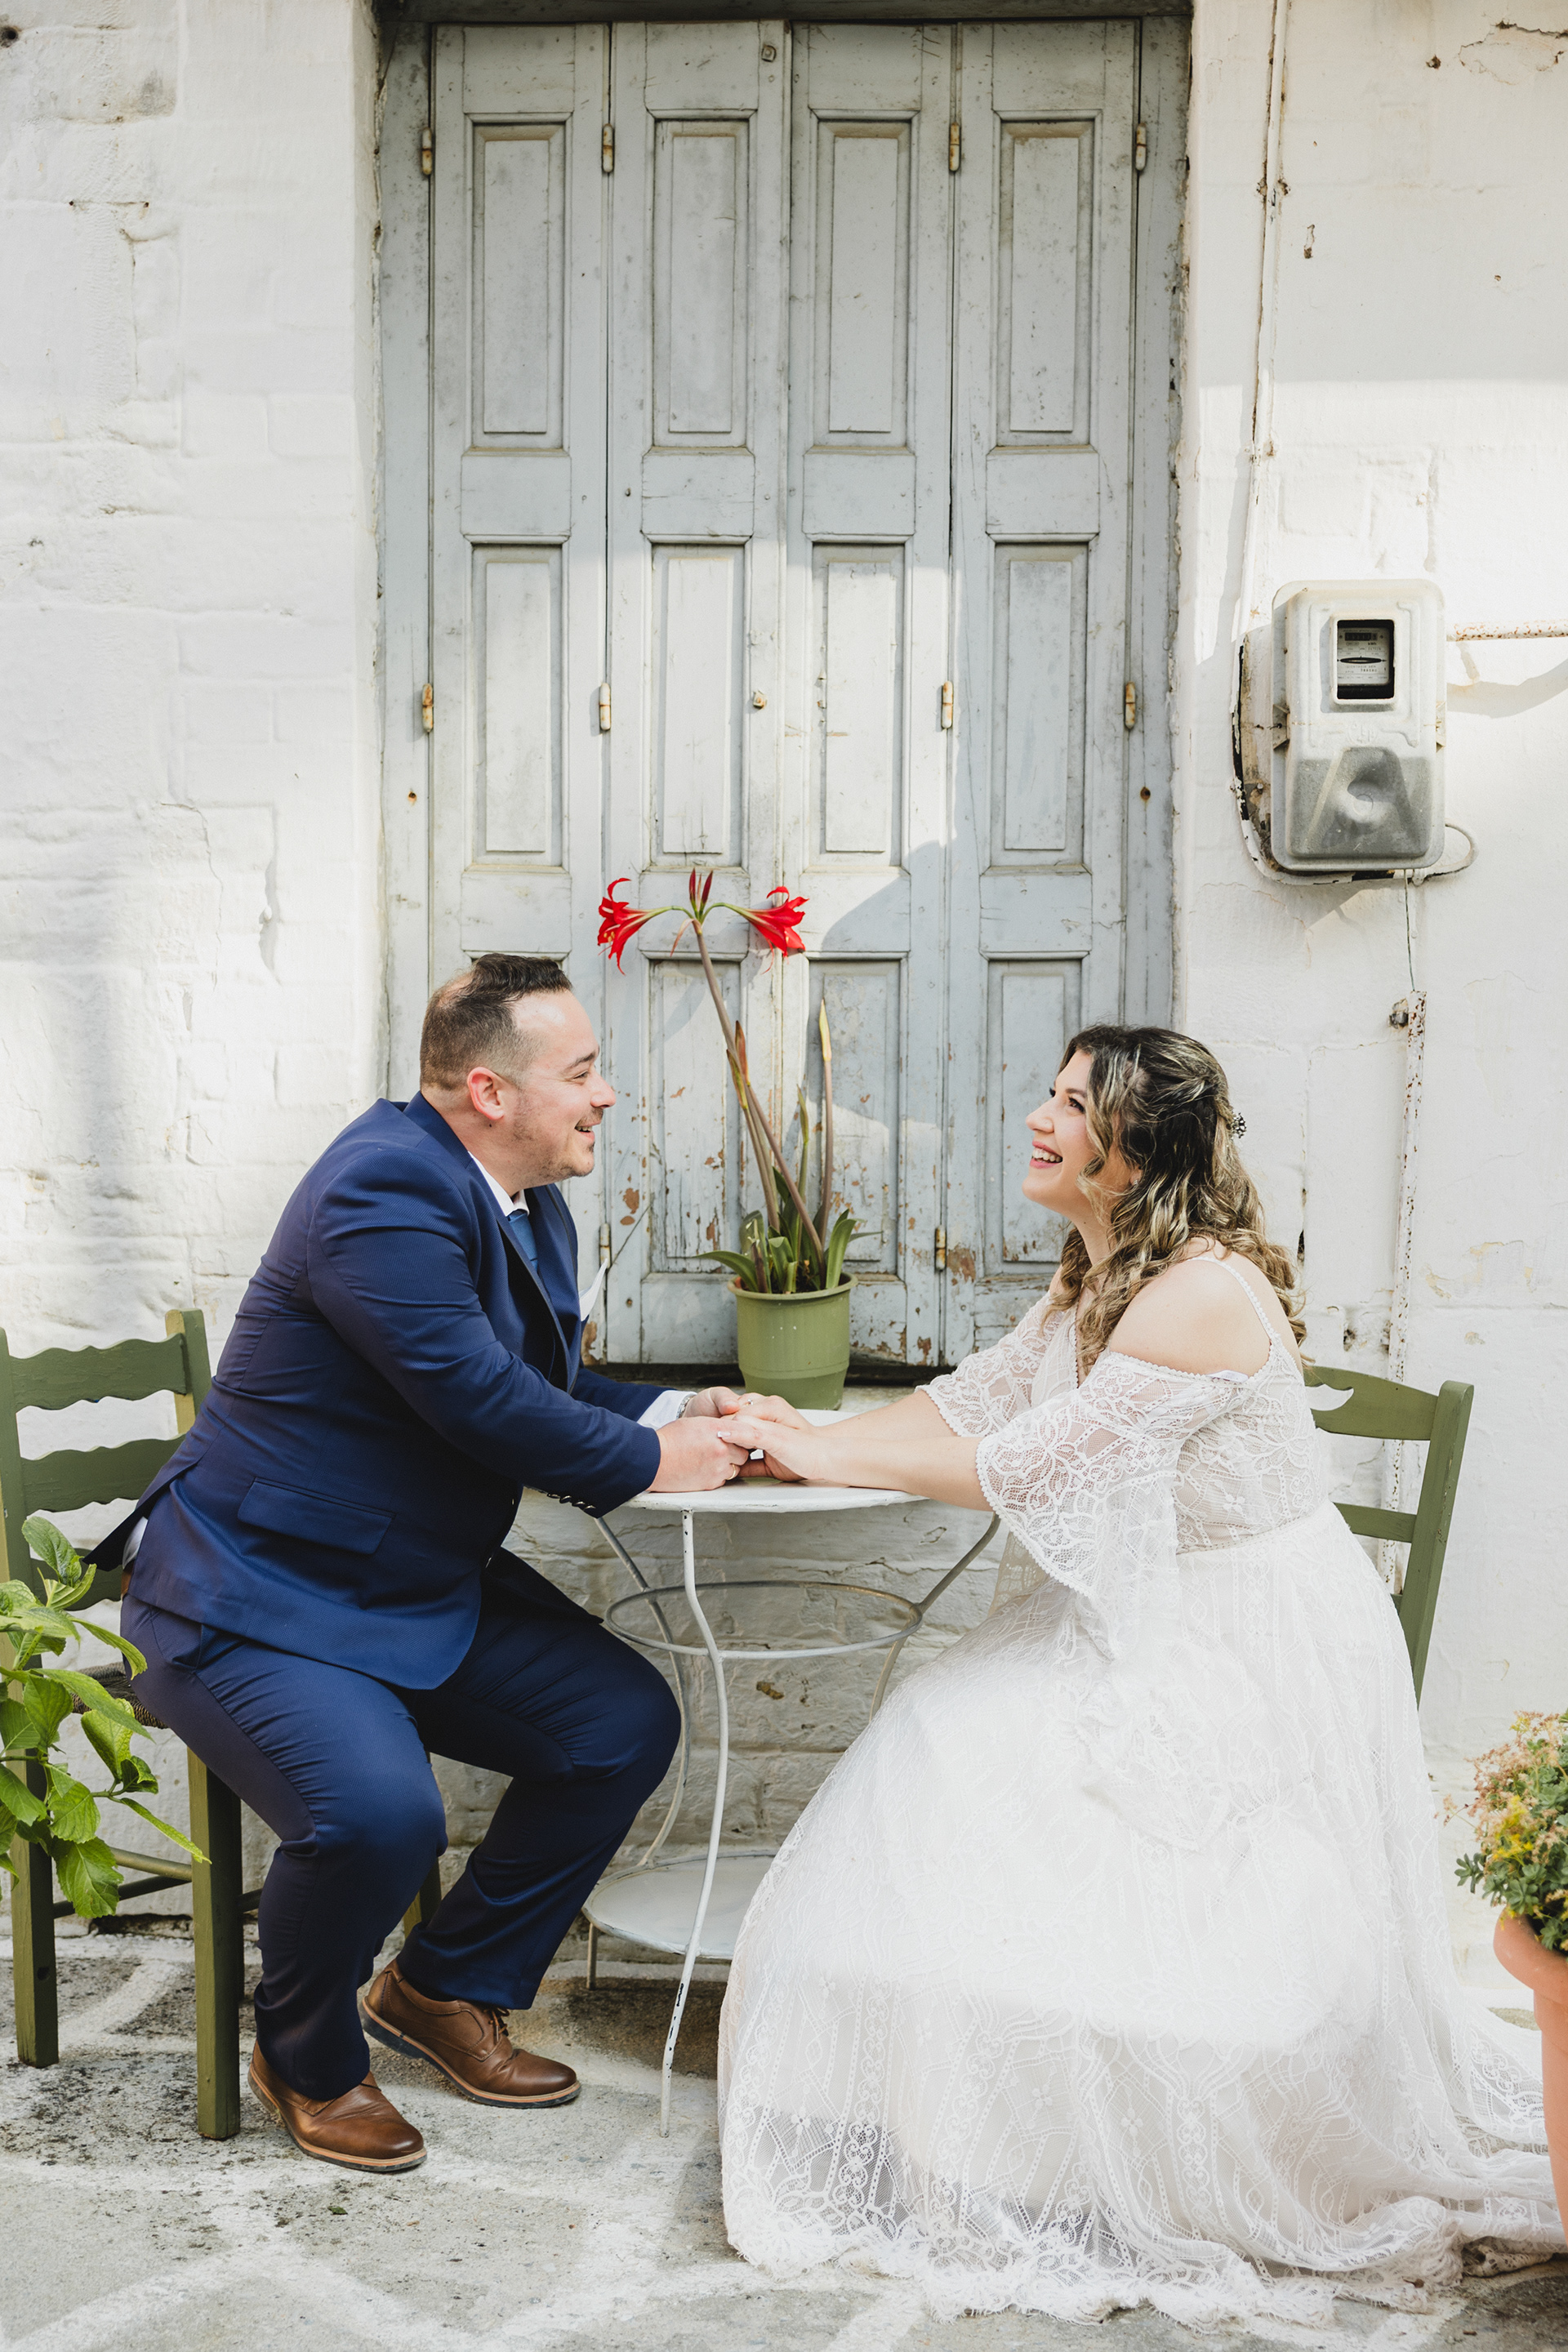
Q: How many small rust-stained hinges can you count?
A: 10